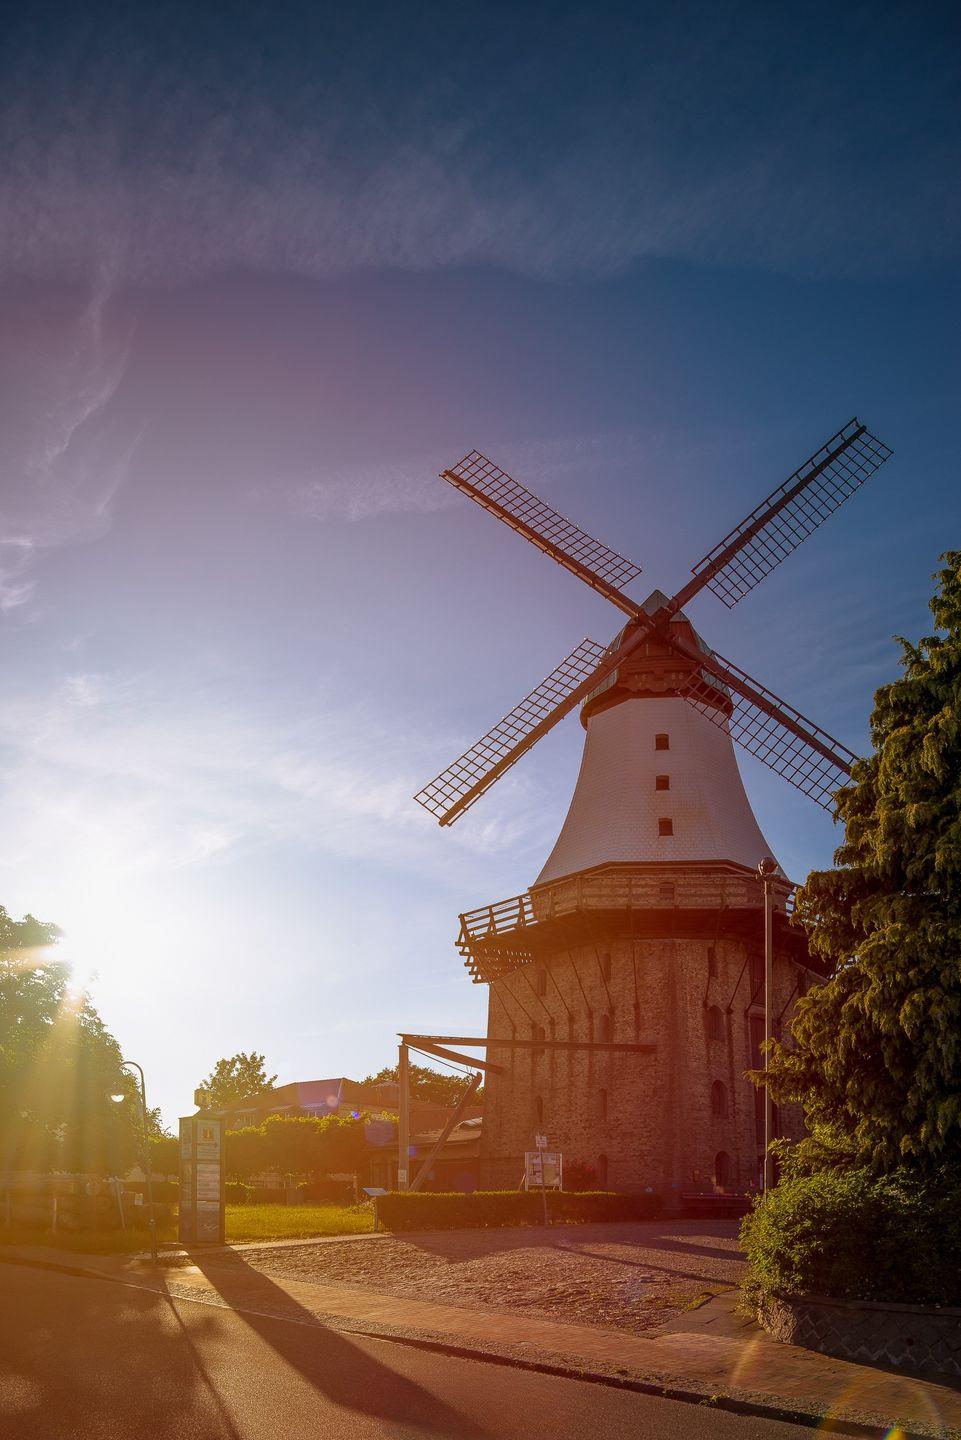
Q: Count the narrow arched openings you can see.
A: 11